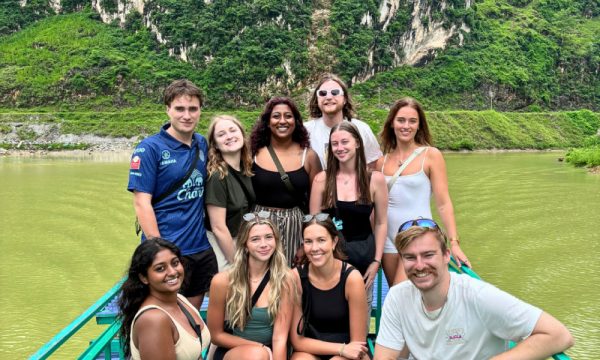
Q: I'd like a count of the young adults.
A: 10